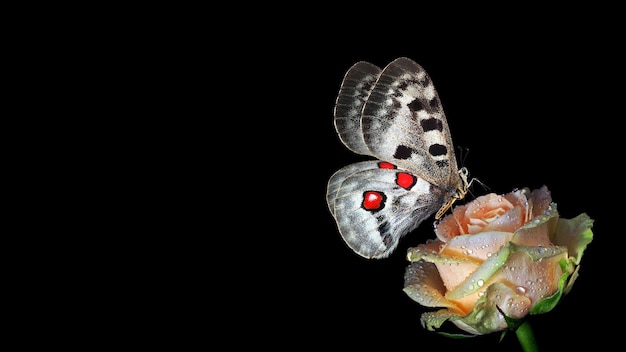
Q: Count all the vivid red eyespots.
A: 3